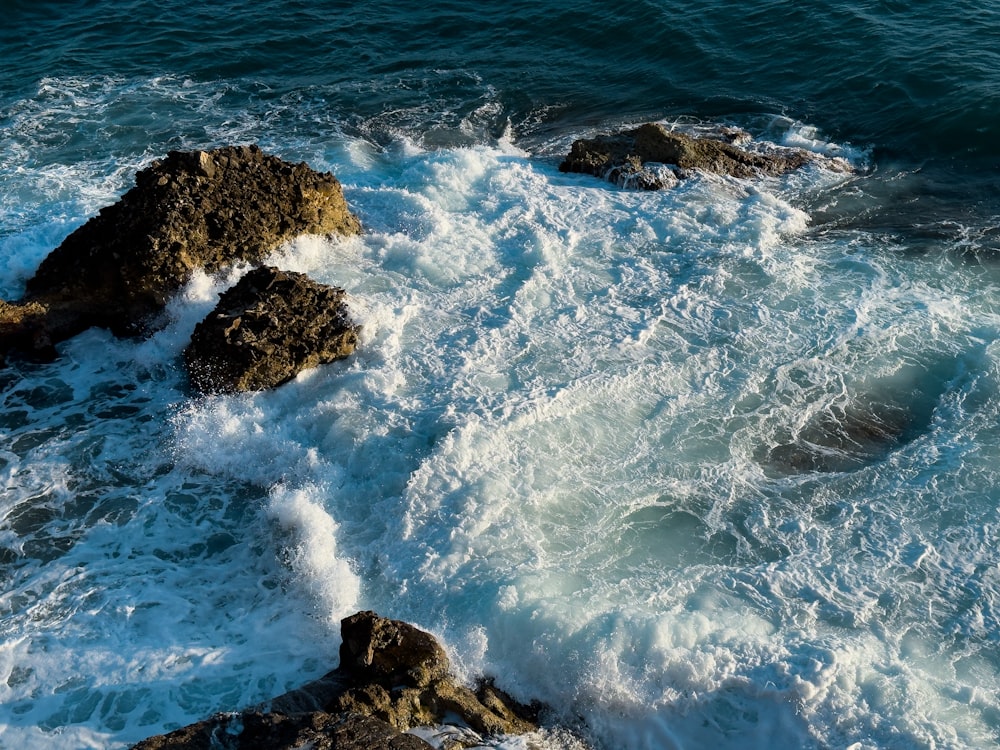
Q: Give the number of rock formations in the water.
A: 4